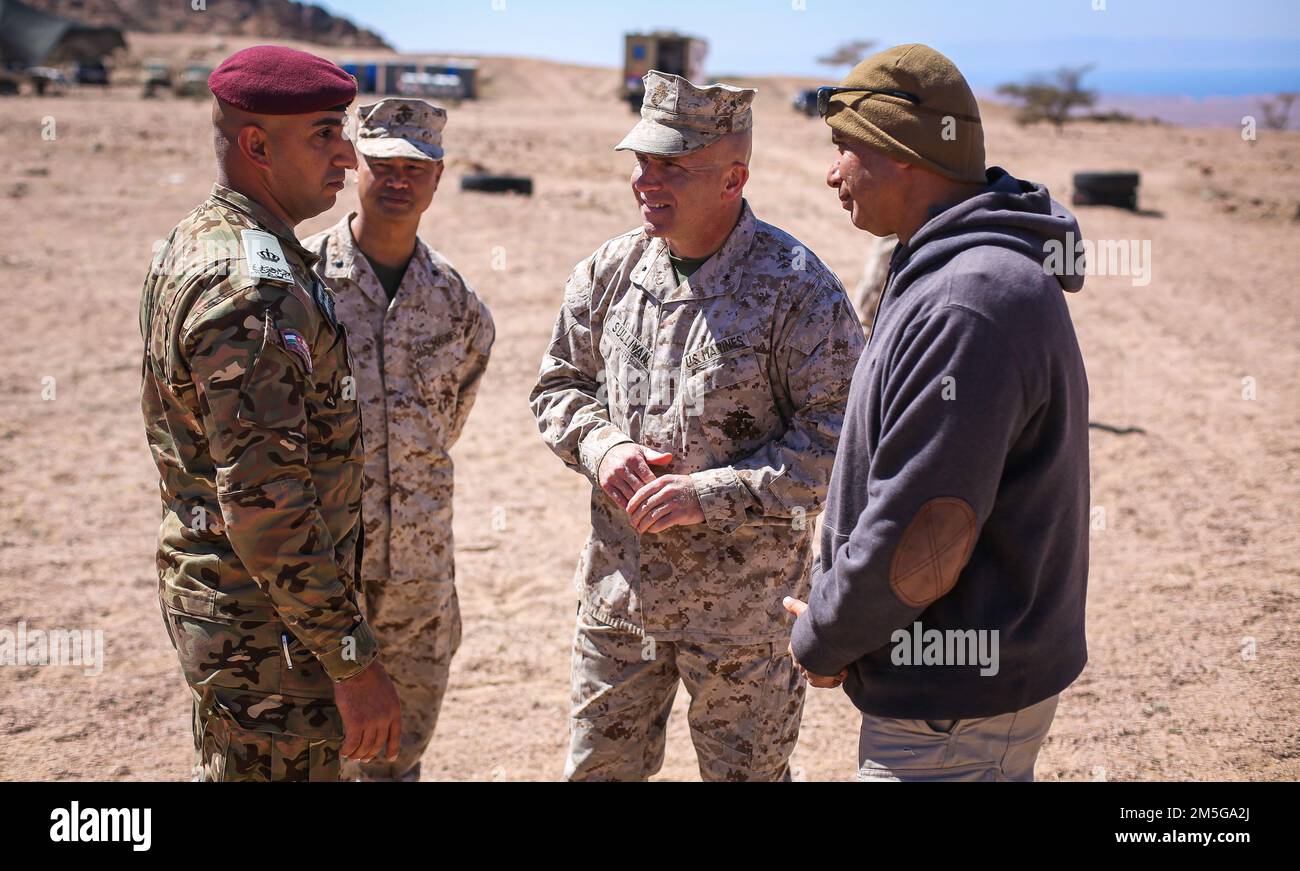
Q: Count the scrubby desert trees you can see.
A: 3